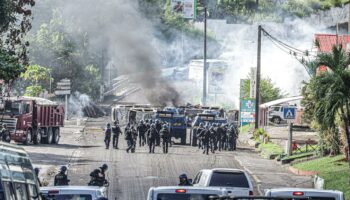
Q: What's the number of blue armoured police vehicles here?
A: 2